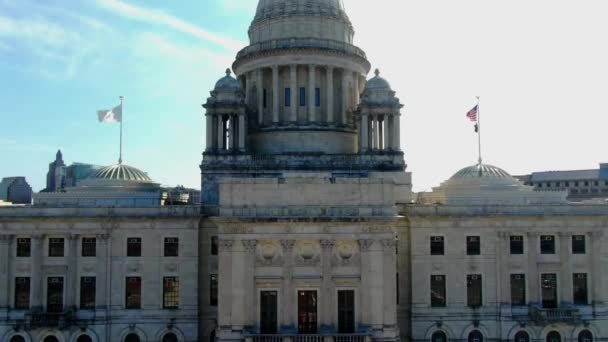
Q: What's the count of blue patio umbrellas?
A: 0